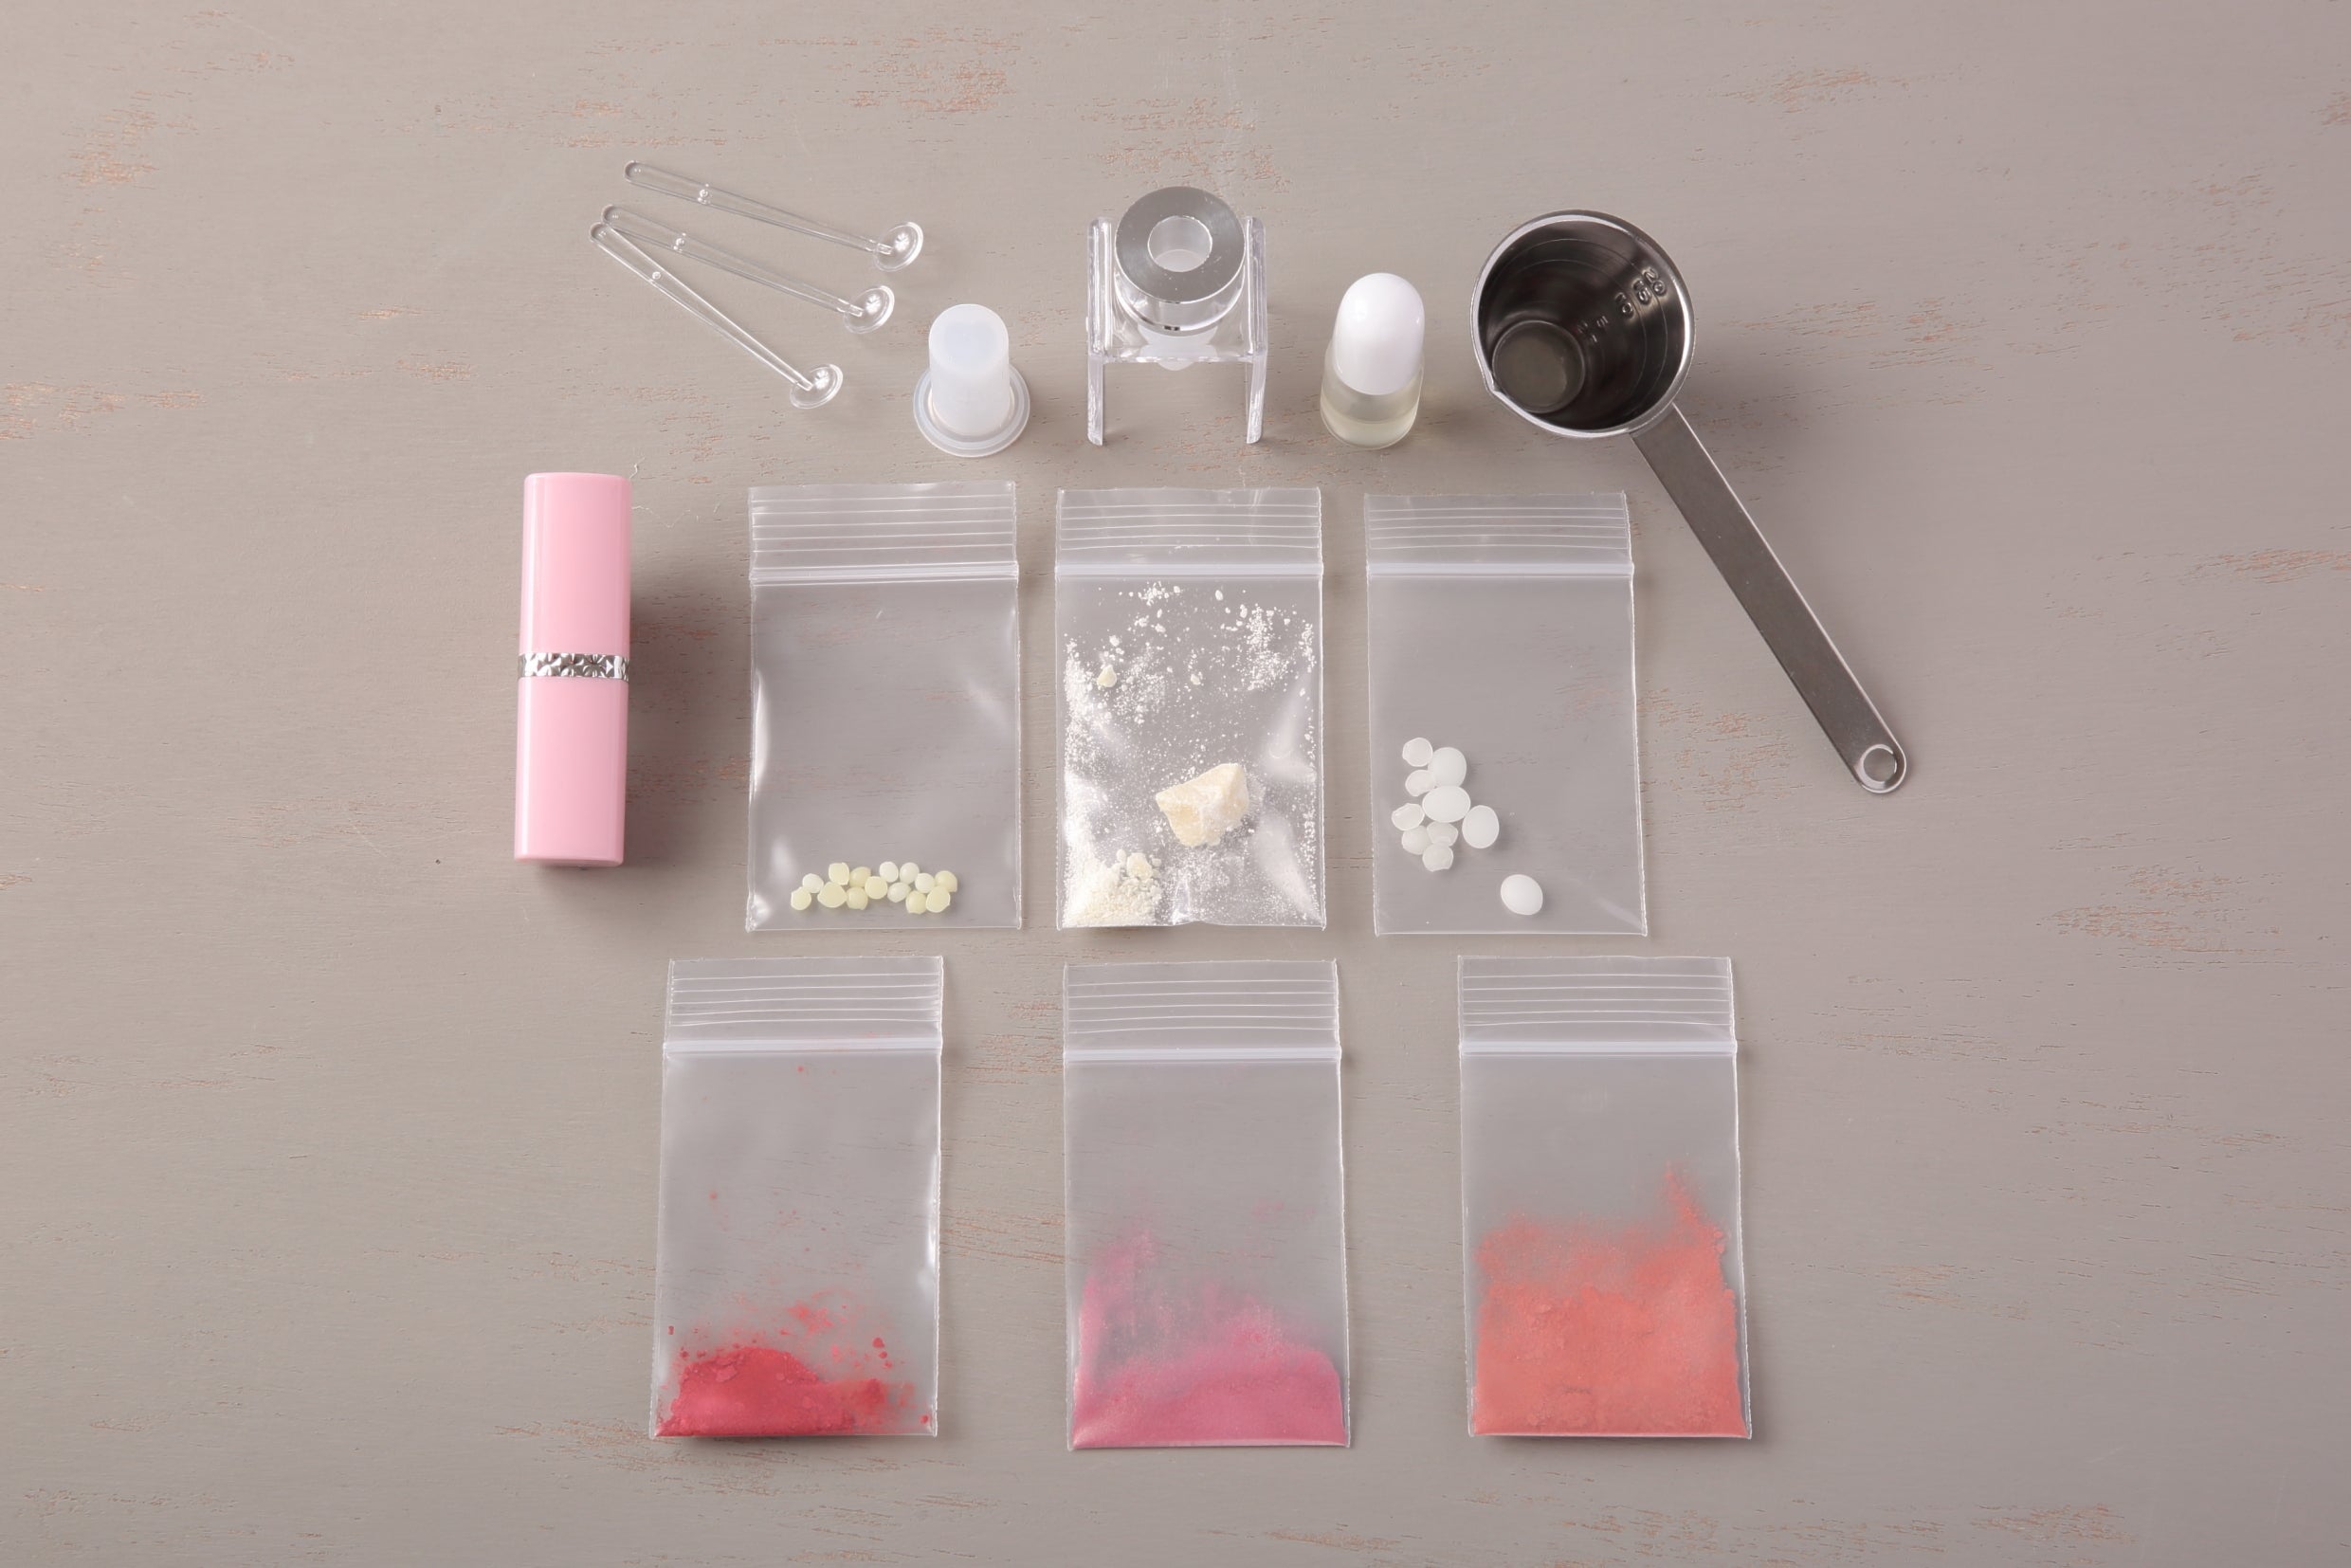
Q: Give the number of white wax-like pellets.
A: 10